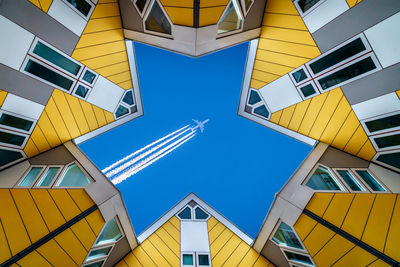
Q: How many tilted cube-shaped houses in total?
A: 6